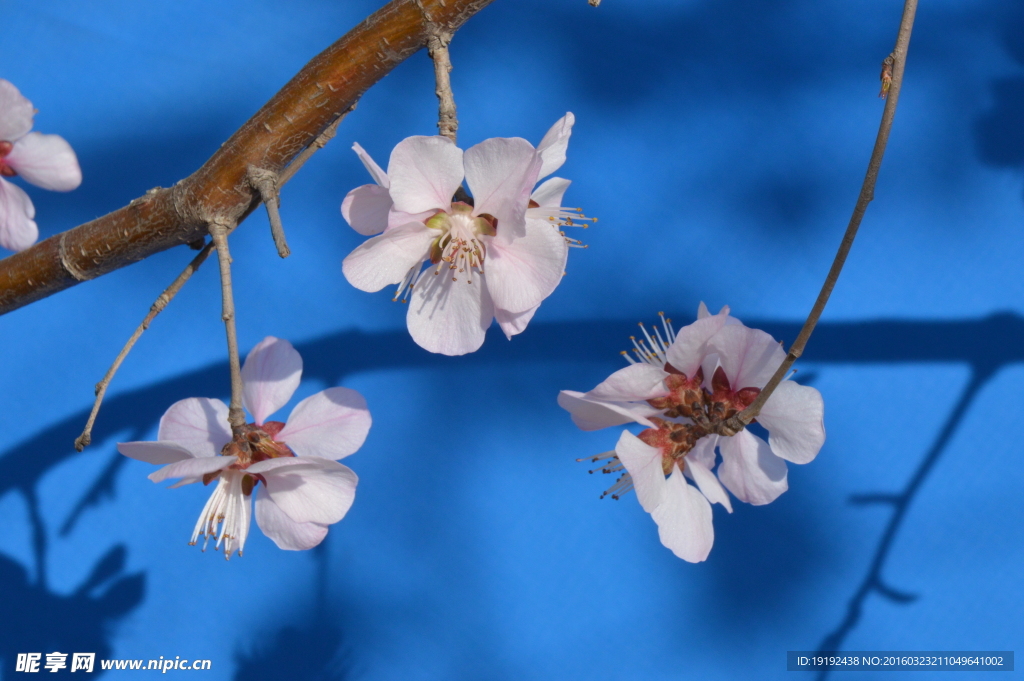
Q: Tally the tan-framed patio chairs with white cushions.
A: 0